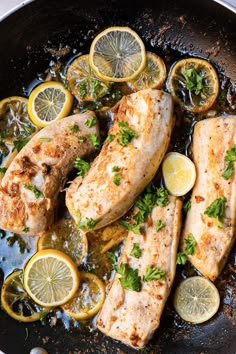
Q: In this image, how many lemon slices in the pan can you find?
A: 12